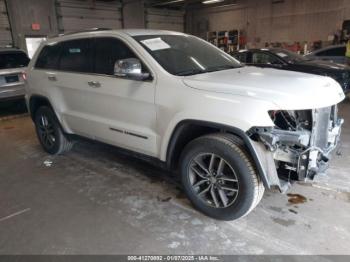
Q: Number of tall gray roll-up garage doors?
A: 3